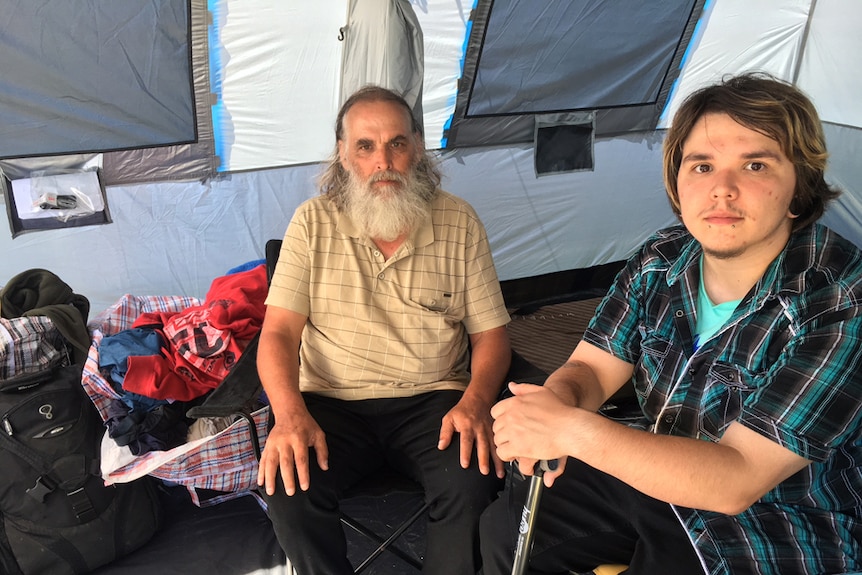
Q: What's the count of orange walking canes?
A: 0